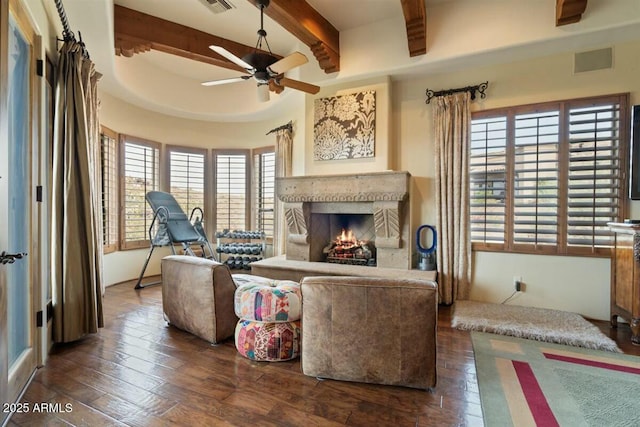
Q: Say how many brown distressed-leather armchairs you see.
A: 2